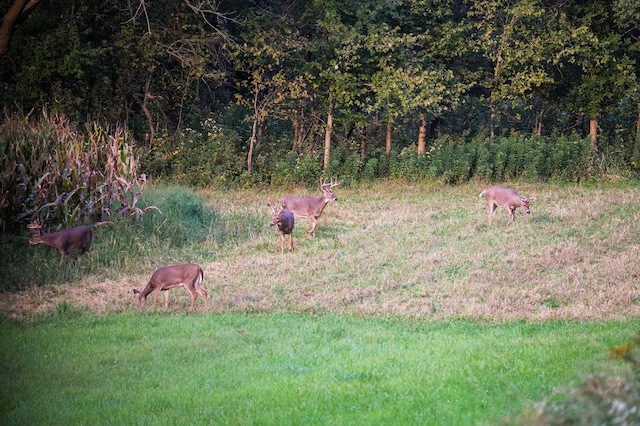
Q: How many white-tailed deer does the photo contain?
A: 5